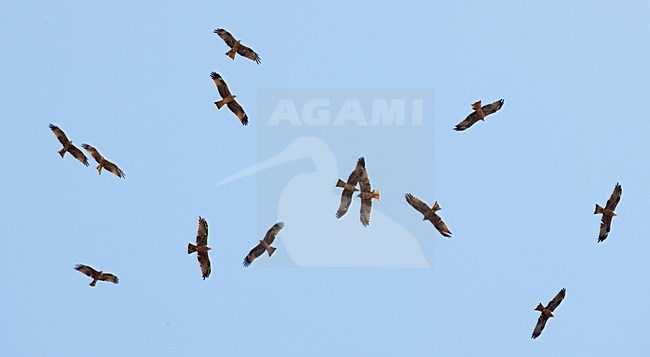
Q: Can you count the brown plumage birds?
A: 13